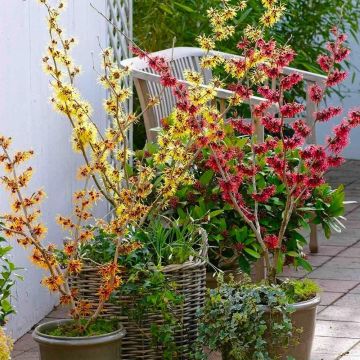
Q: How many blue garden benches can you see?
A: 0